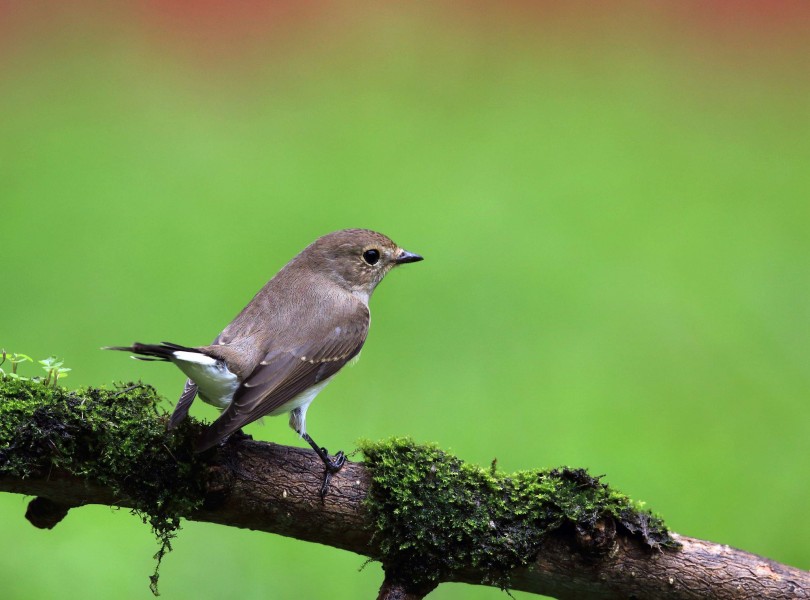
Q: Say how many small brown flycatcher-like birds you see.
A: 1